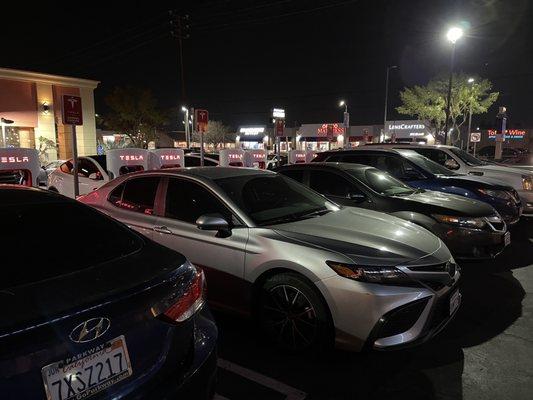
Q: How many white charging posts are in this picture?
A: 7